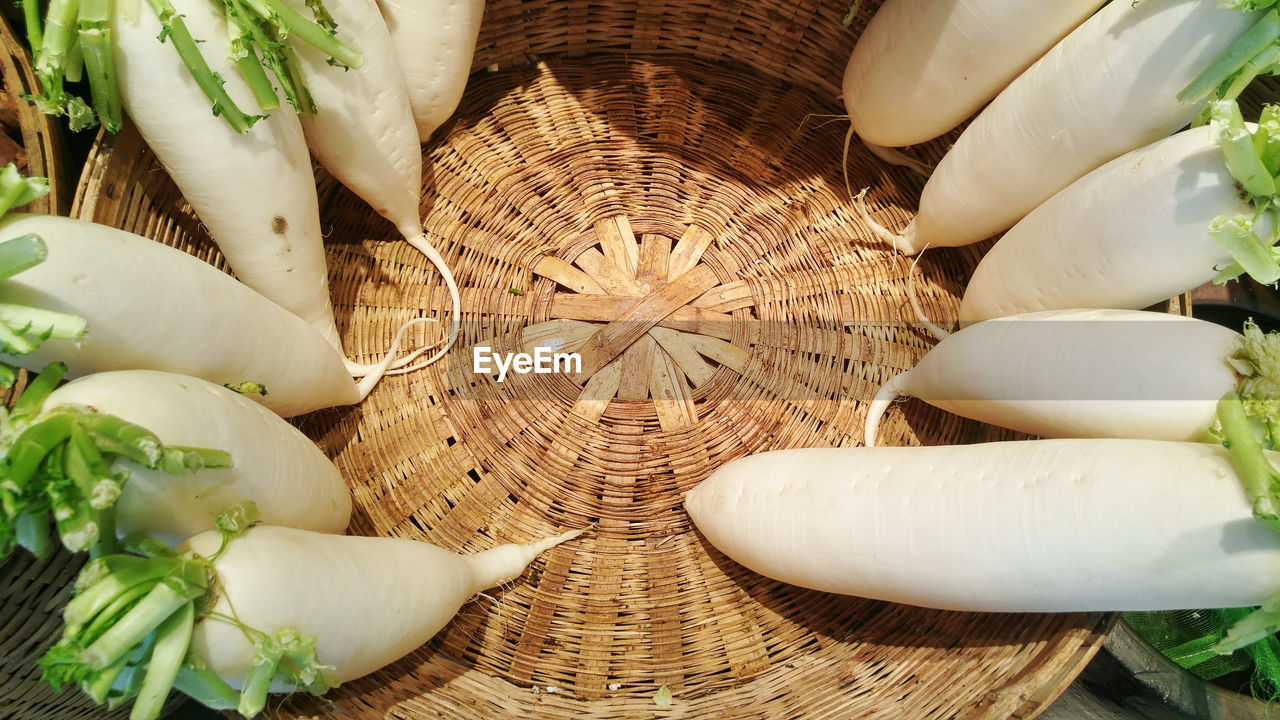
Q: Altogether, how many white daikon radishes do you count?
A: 11